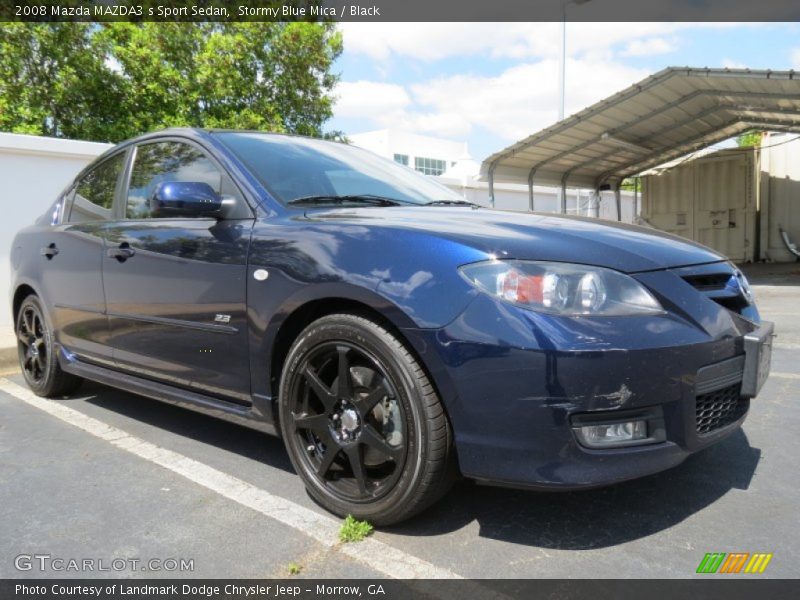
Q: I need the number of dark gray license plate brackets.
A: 1